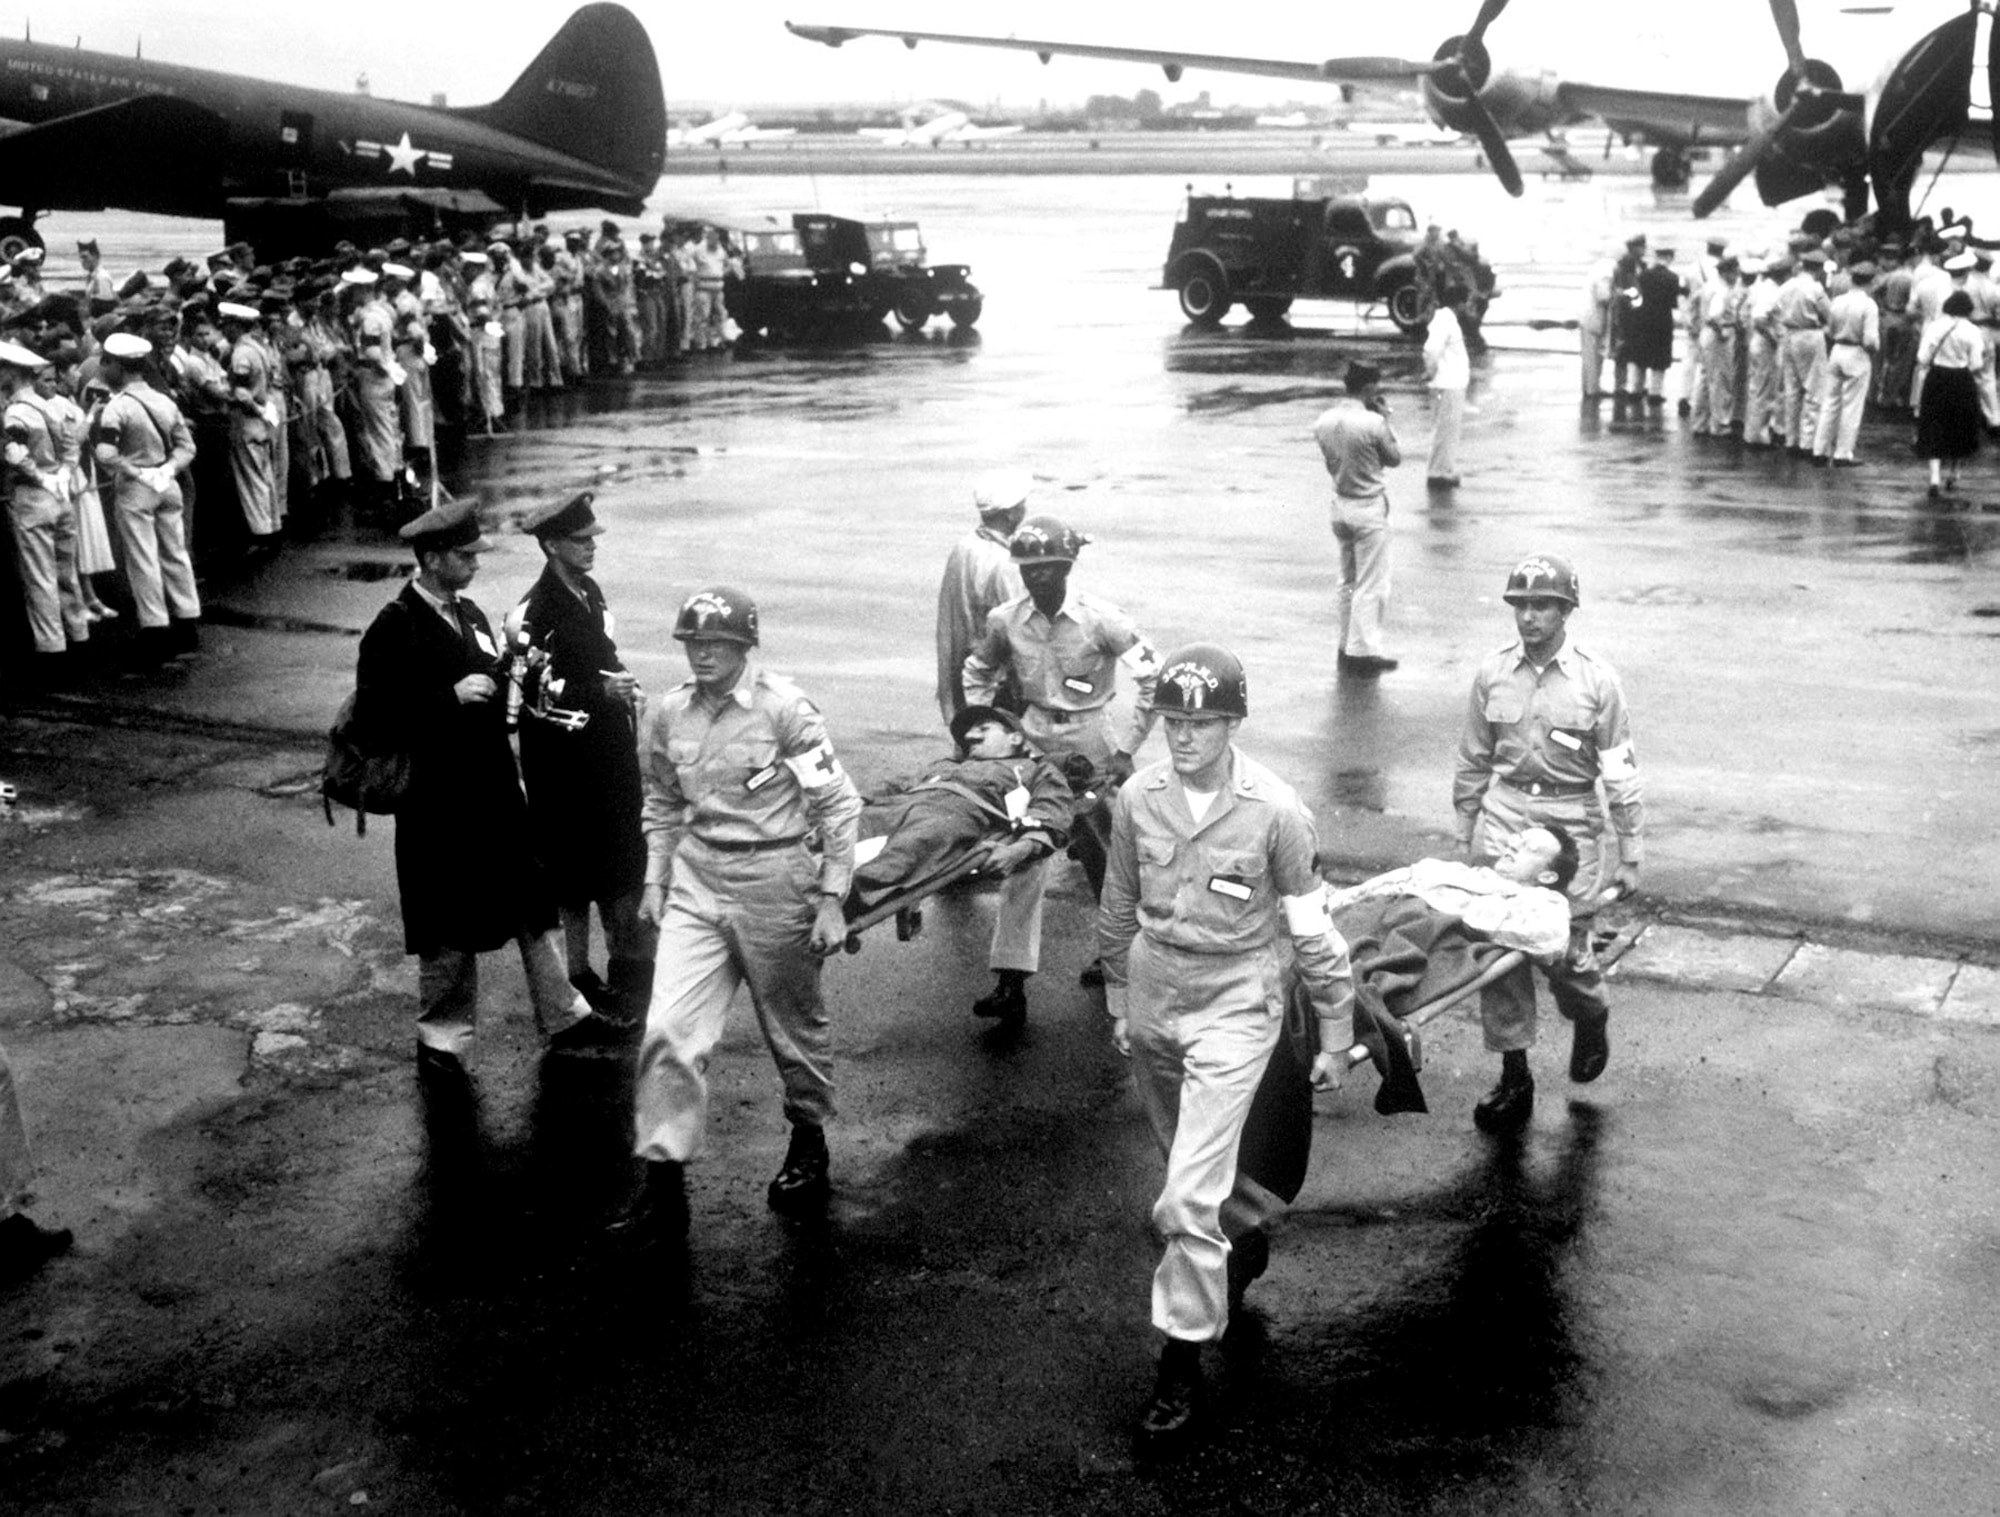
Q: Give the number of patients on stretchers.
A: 2